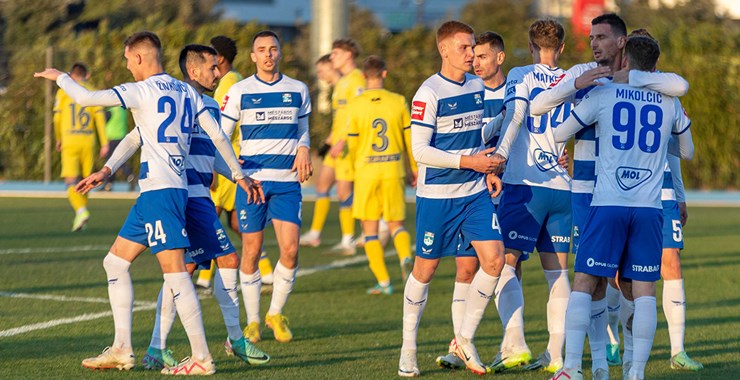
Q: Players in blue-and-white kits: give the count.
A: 9